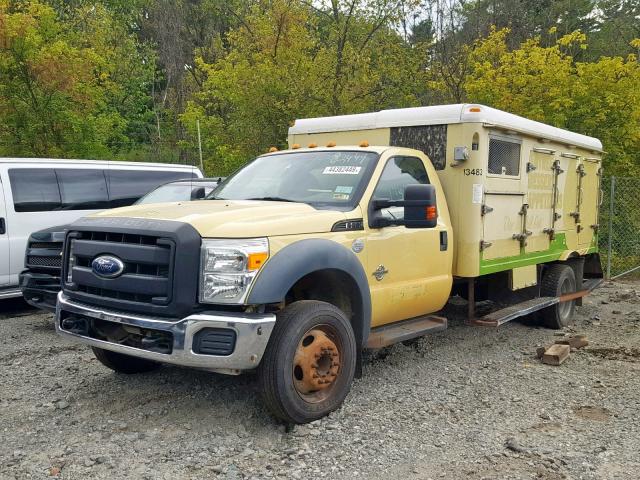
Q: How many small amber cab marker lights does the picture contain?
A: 5